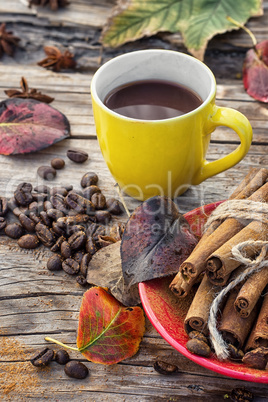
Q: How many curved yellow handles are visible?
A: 1